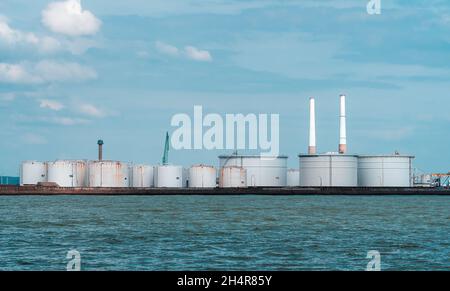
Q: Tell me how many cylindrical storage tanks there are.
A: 11